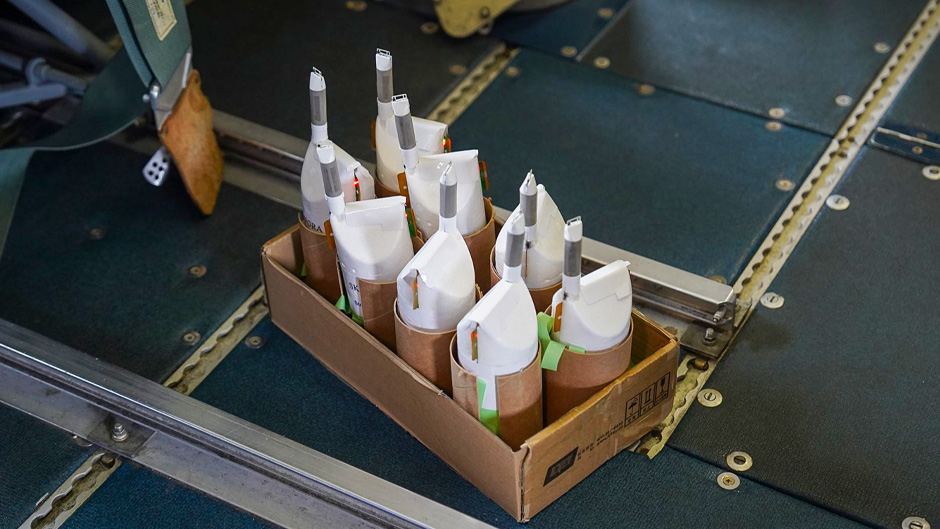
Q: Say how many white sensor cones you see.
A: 8